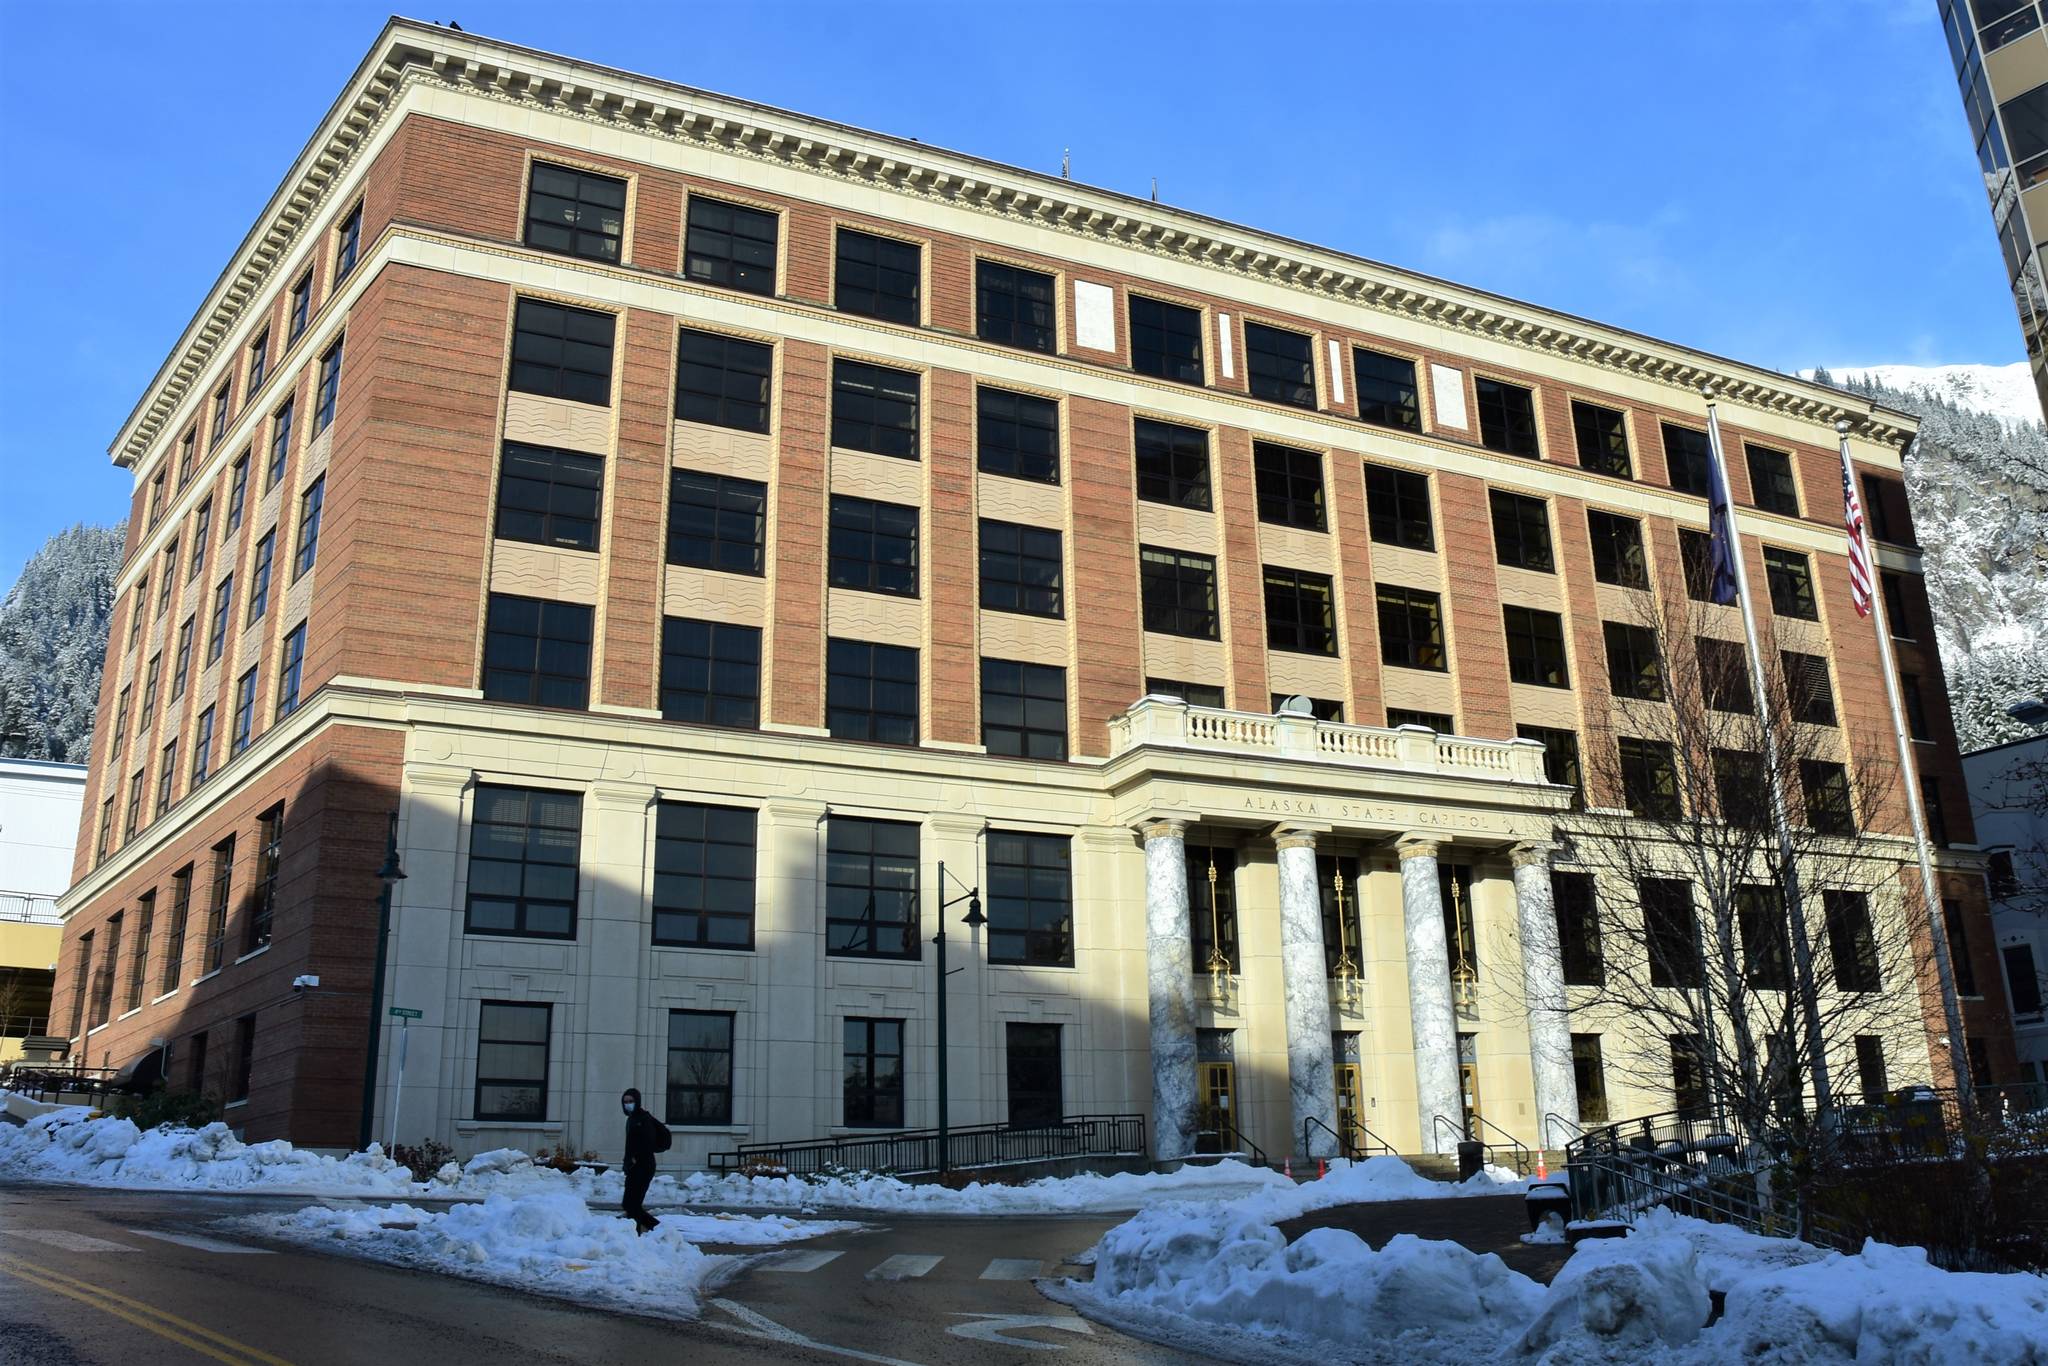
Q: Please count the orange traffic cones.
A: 3